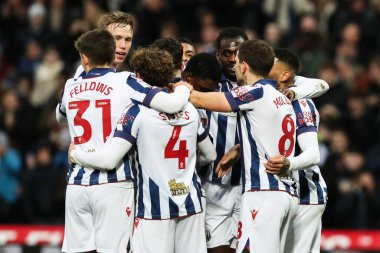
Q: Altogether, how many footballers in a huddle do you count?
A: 9